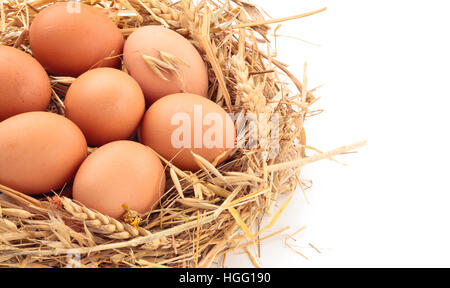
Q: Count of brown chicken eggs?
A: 7